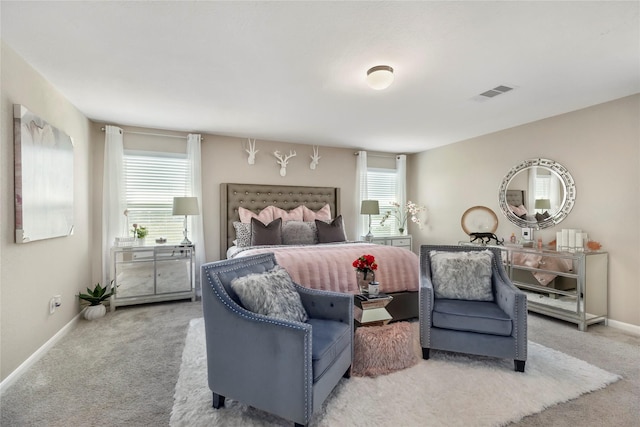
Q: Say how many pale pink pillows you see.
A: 3